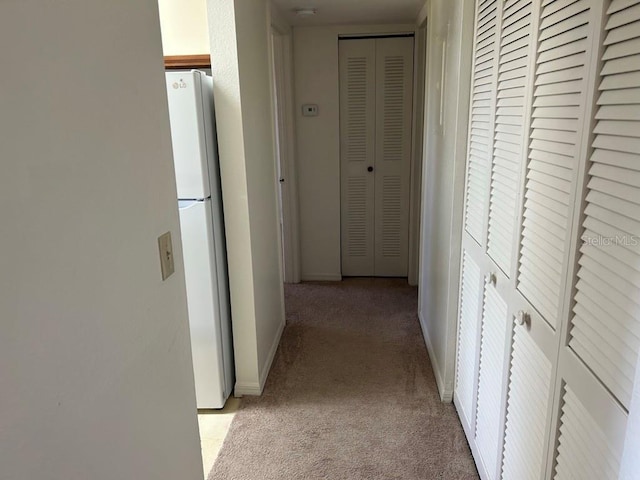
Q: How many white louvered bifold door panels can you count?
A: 6